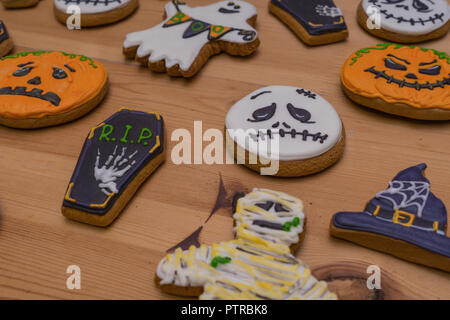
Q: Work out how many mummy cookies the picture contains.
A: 1